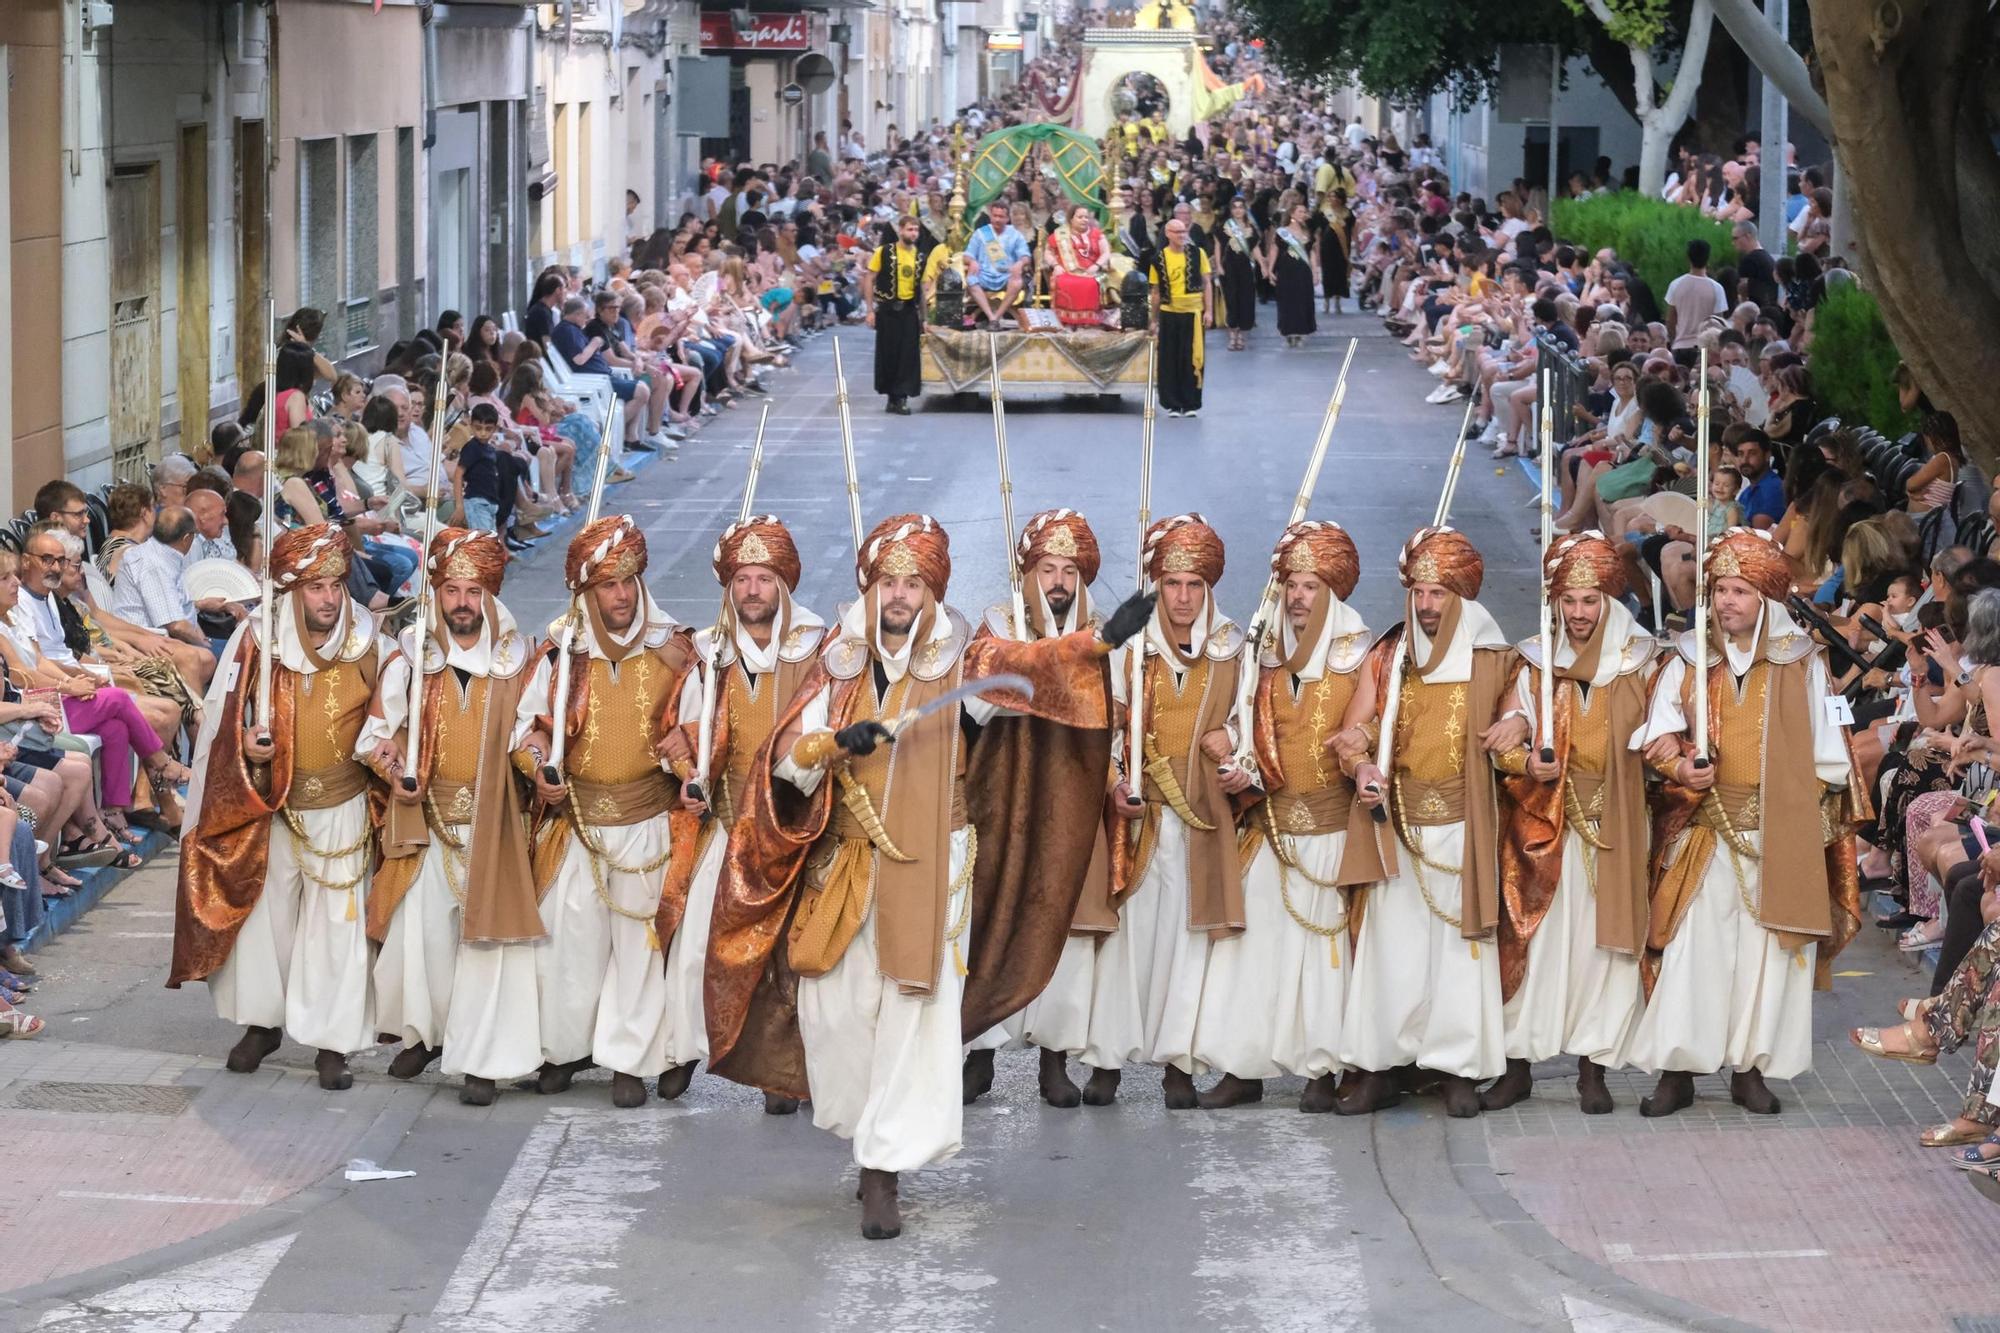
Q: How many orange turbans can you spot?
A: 11